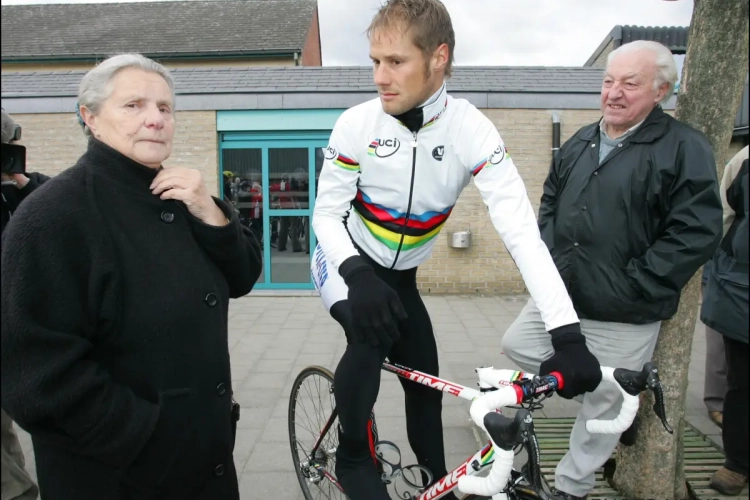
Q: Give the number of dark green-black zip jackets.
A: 1